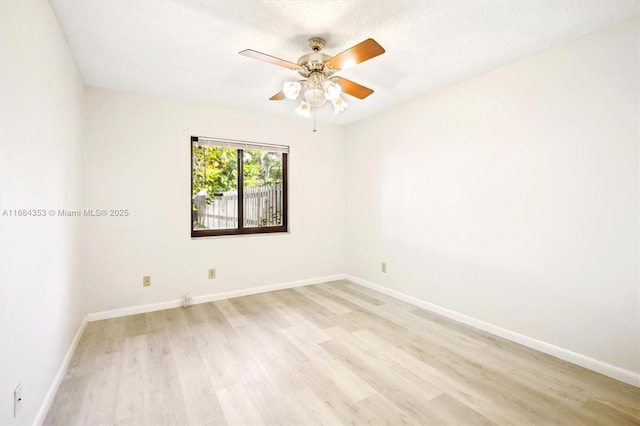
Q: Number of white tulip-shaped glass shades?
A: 4